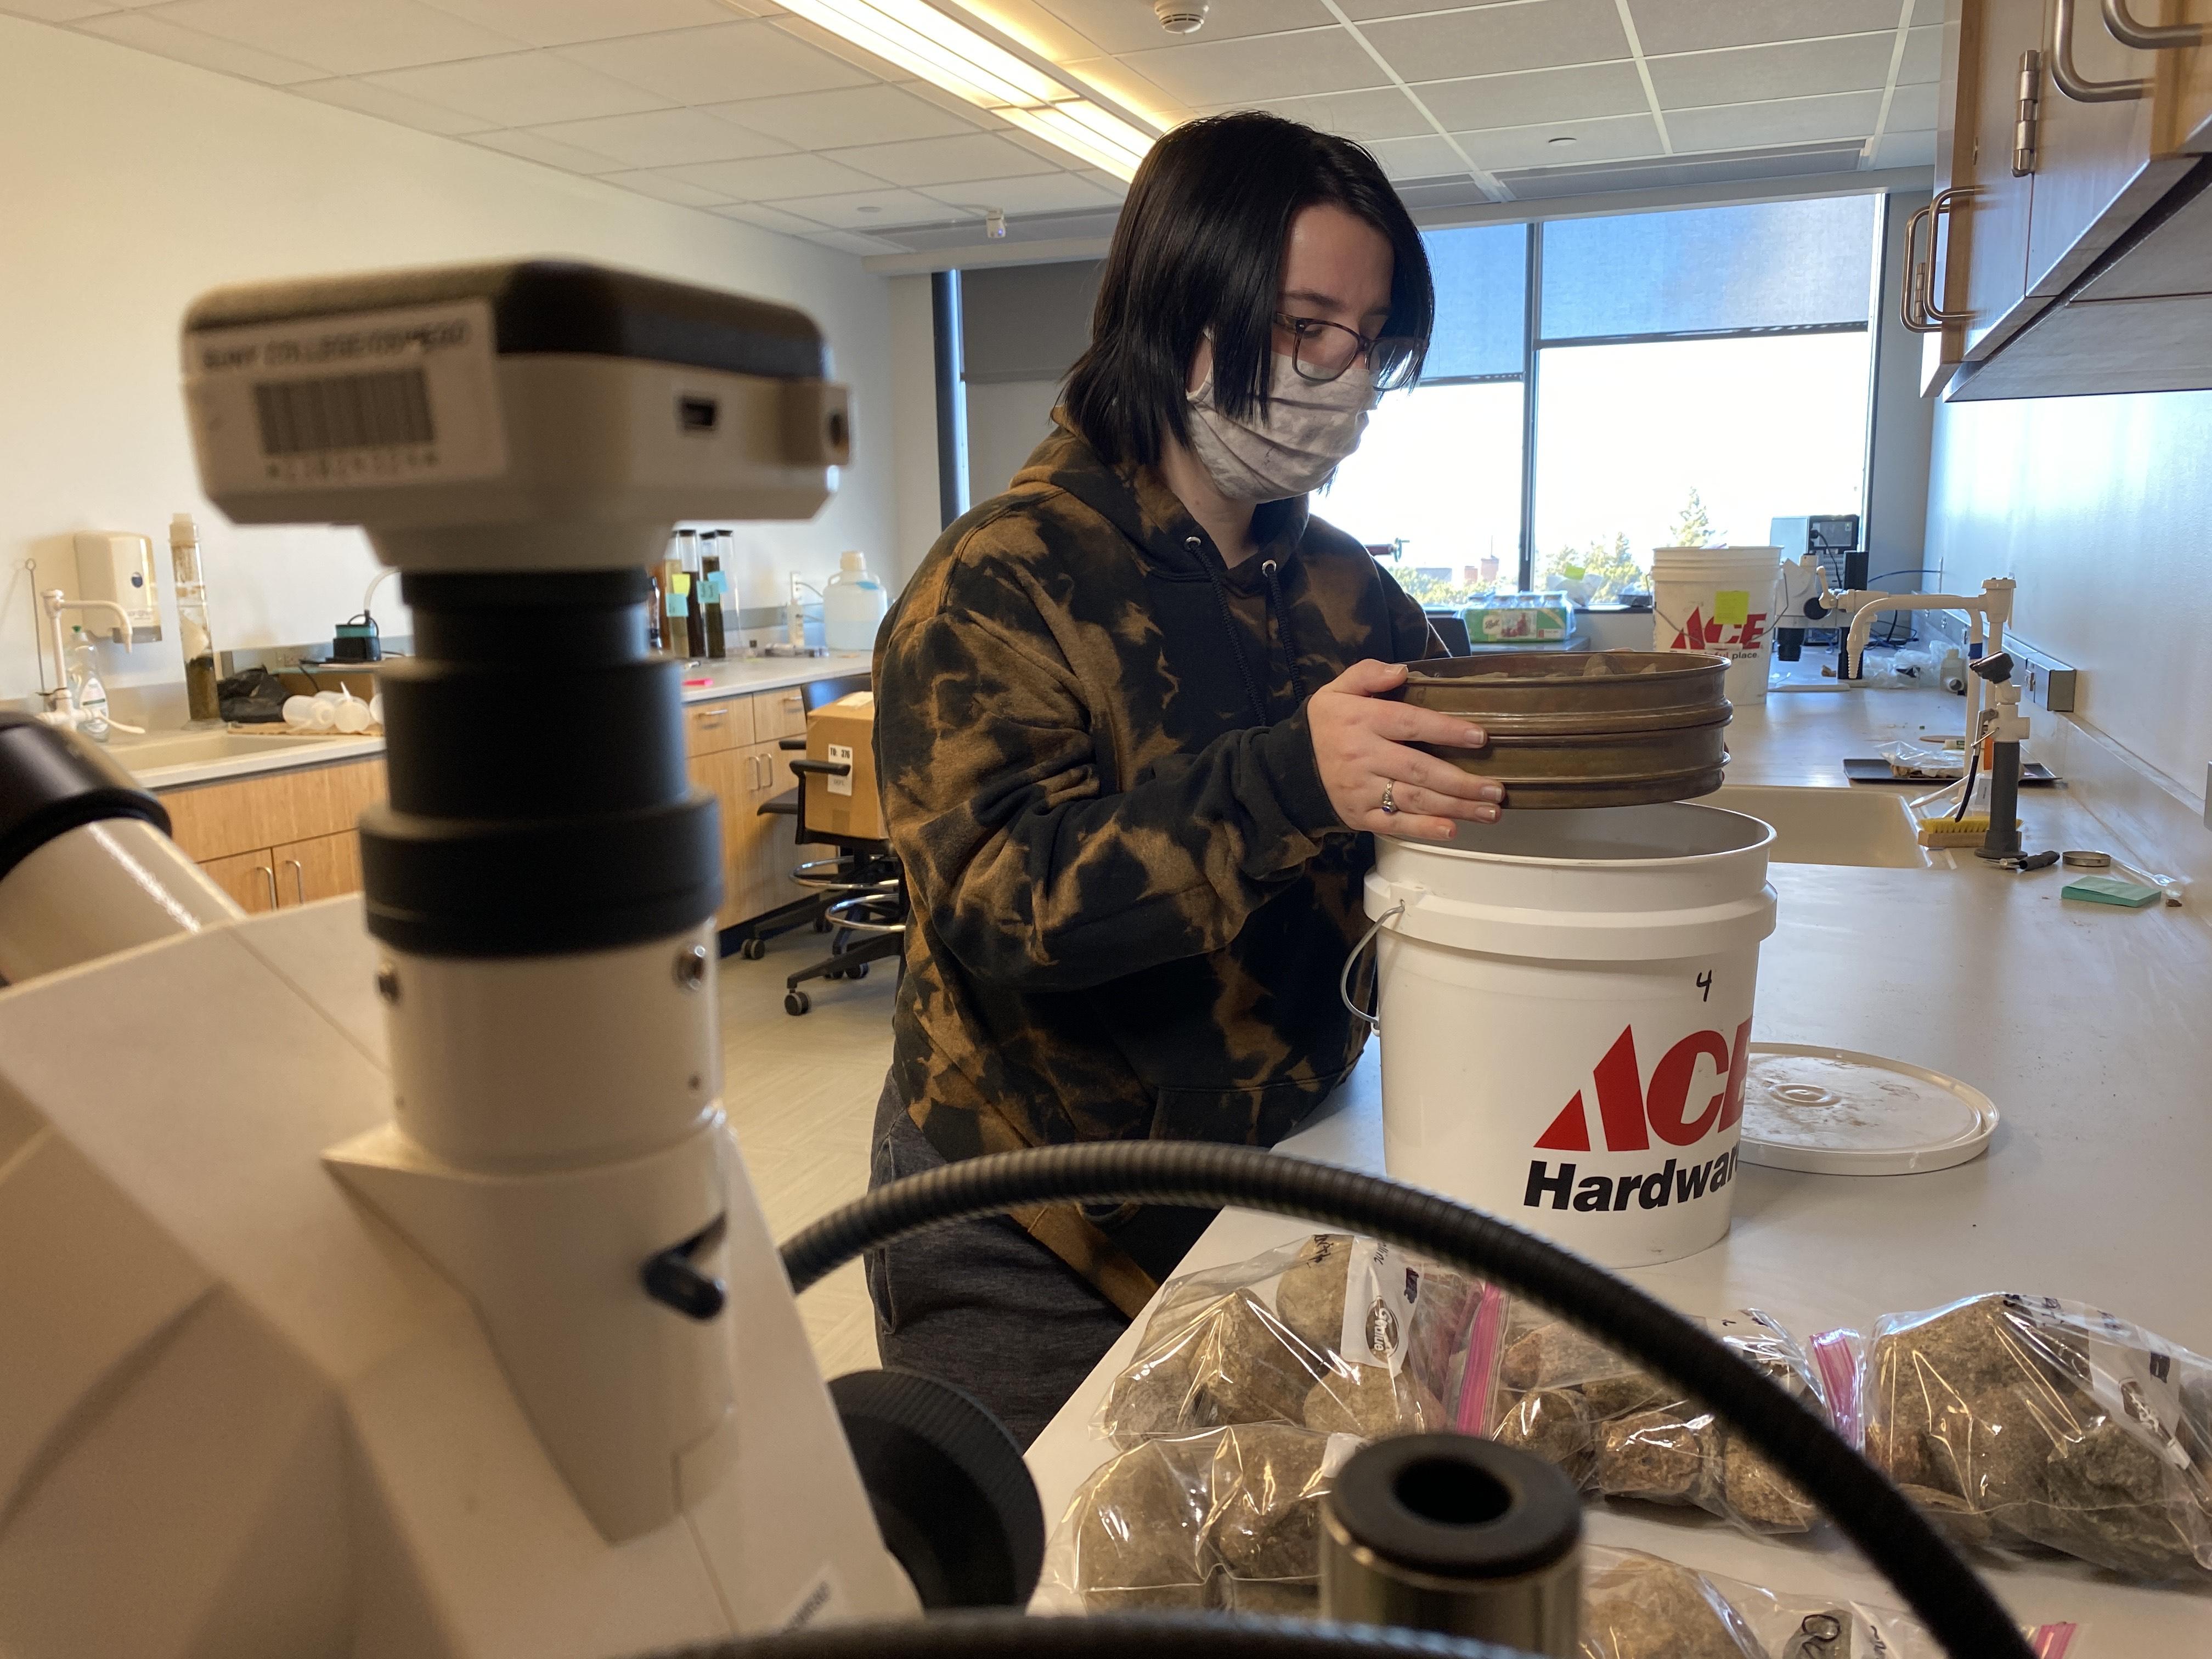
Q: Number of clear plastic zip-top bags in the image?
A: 5